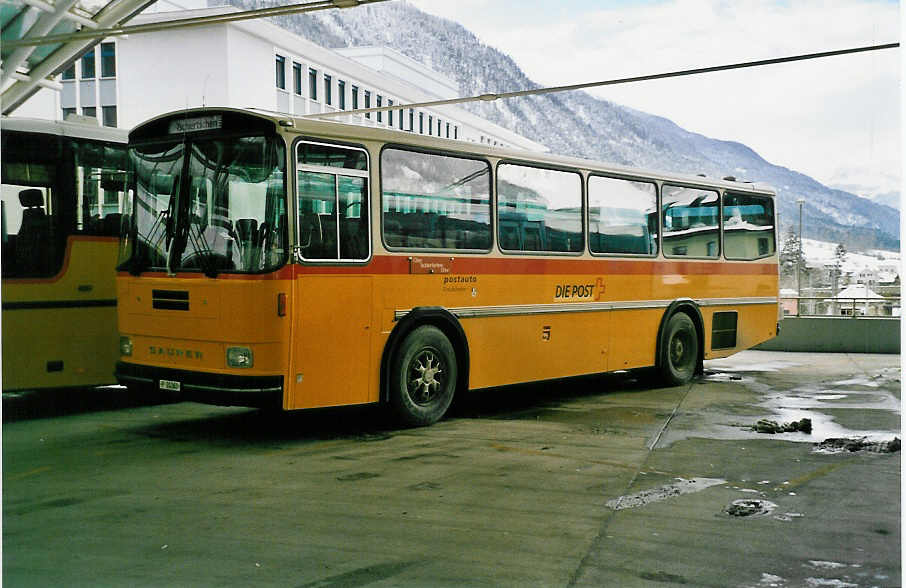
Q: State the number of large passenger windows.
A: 5